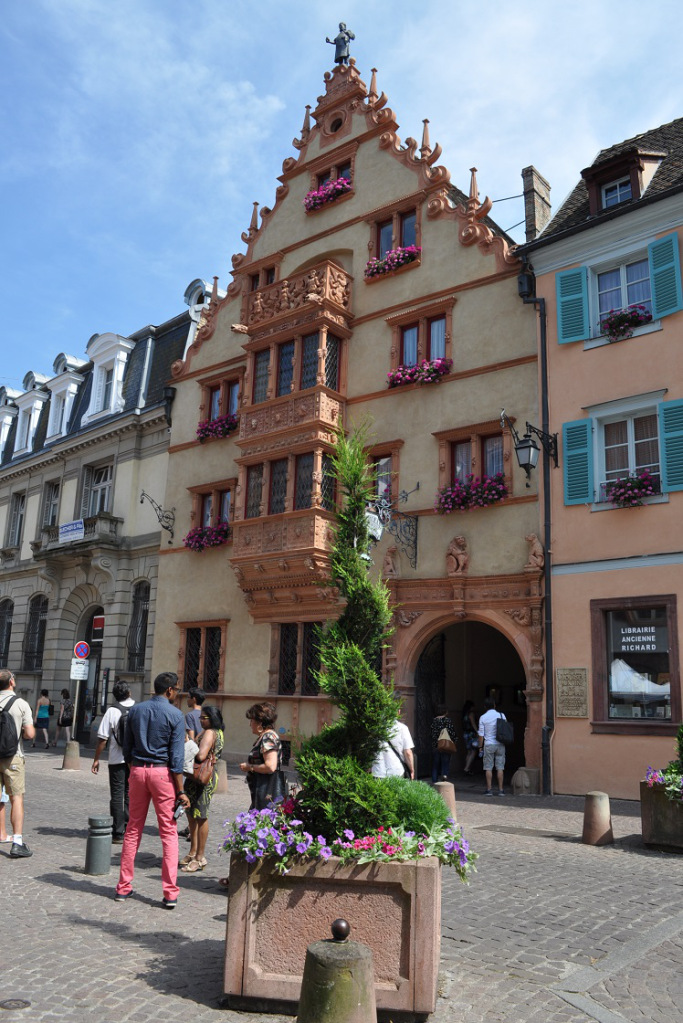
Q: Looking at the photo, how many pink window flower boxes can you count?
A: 8